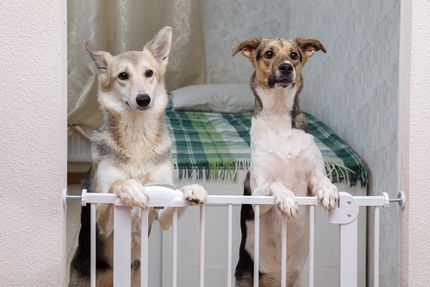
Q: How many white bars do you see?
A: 11